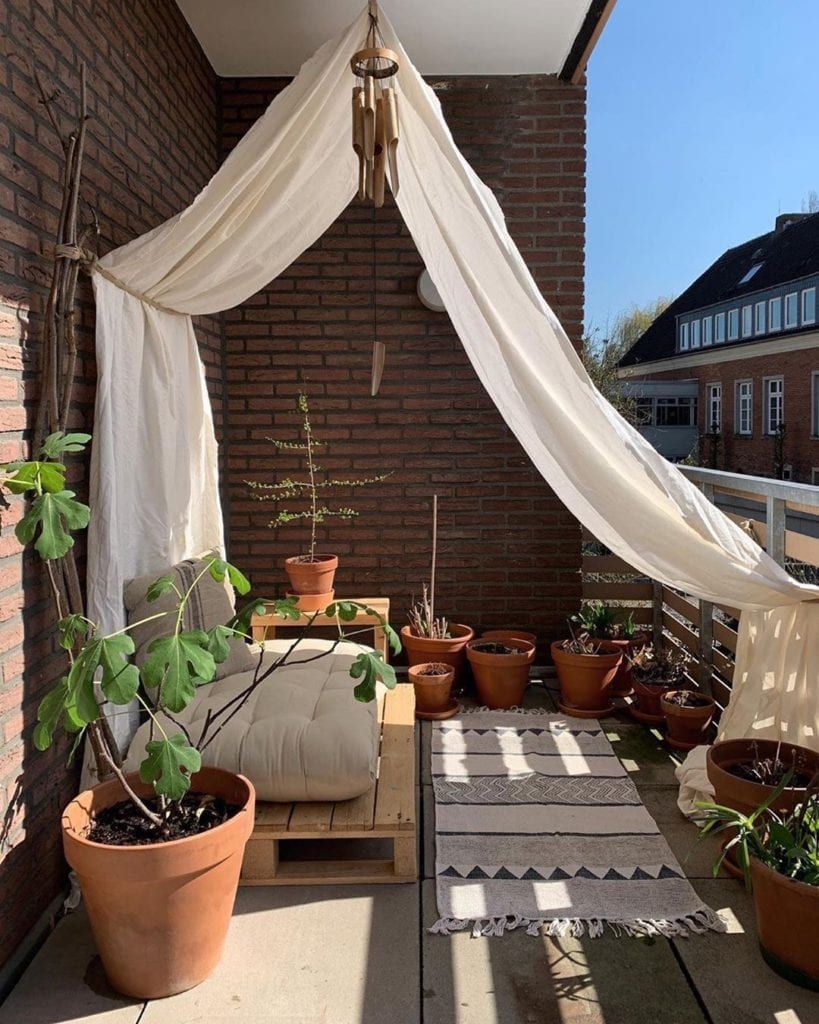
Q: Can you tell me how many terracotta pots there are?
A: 12